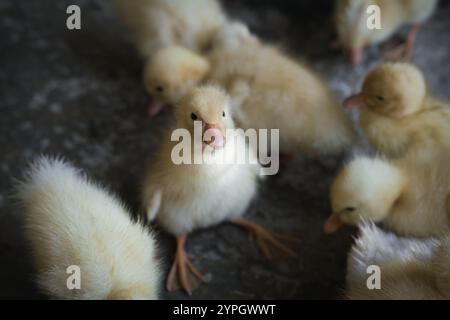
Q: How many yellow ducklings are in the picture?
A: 8